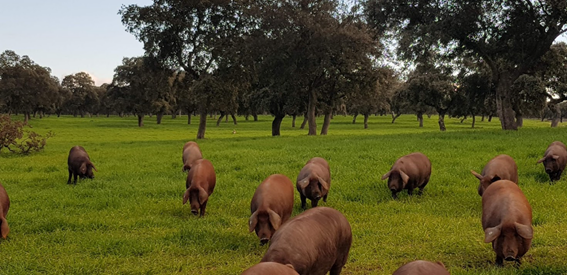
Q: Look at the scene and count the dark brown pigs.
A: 13